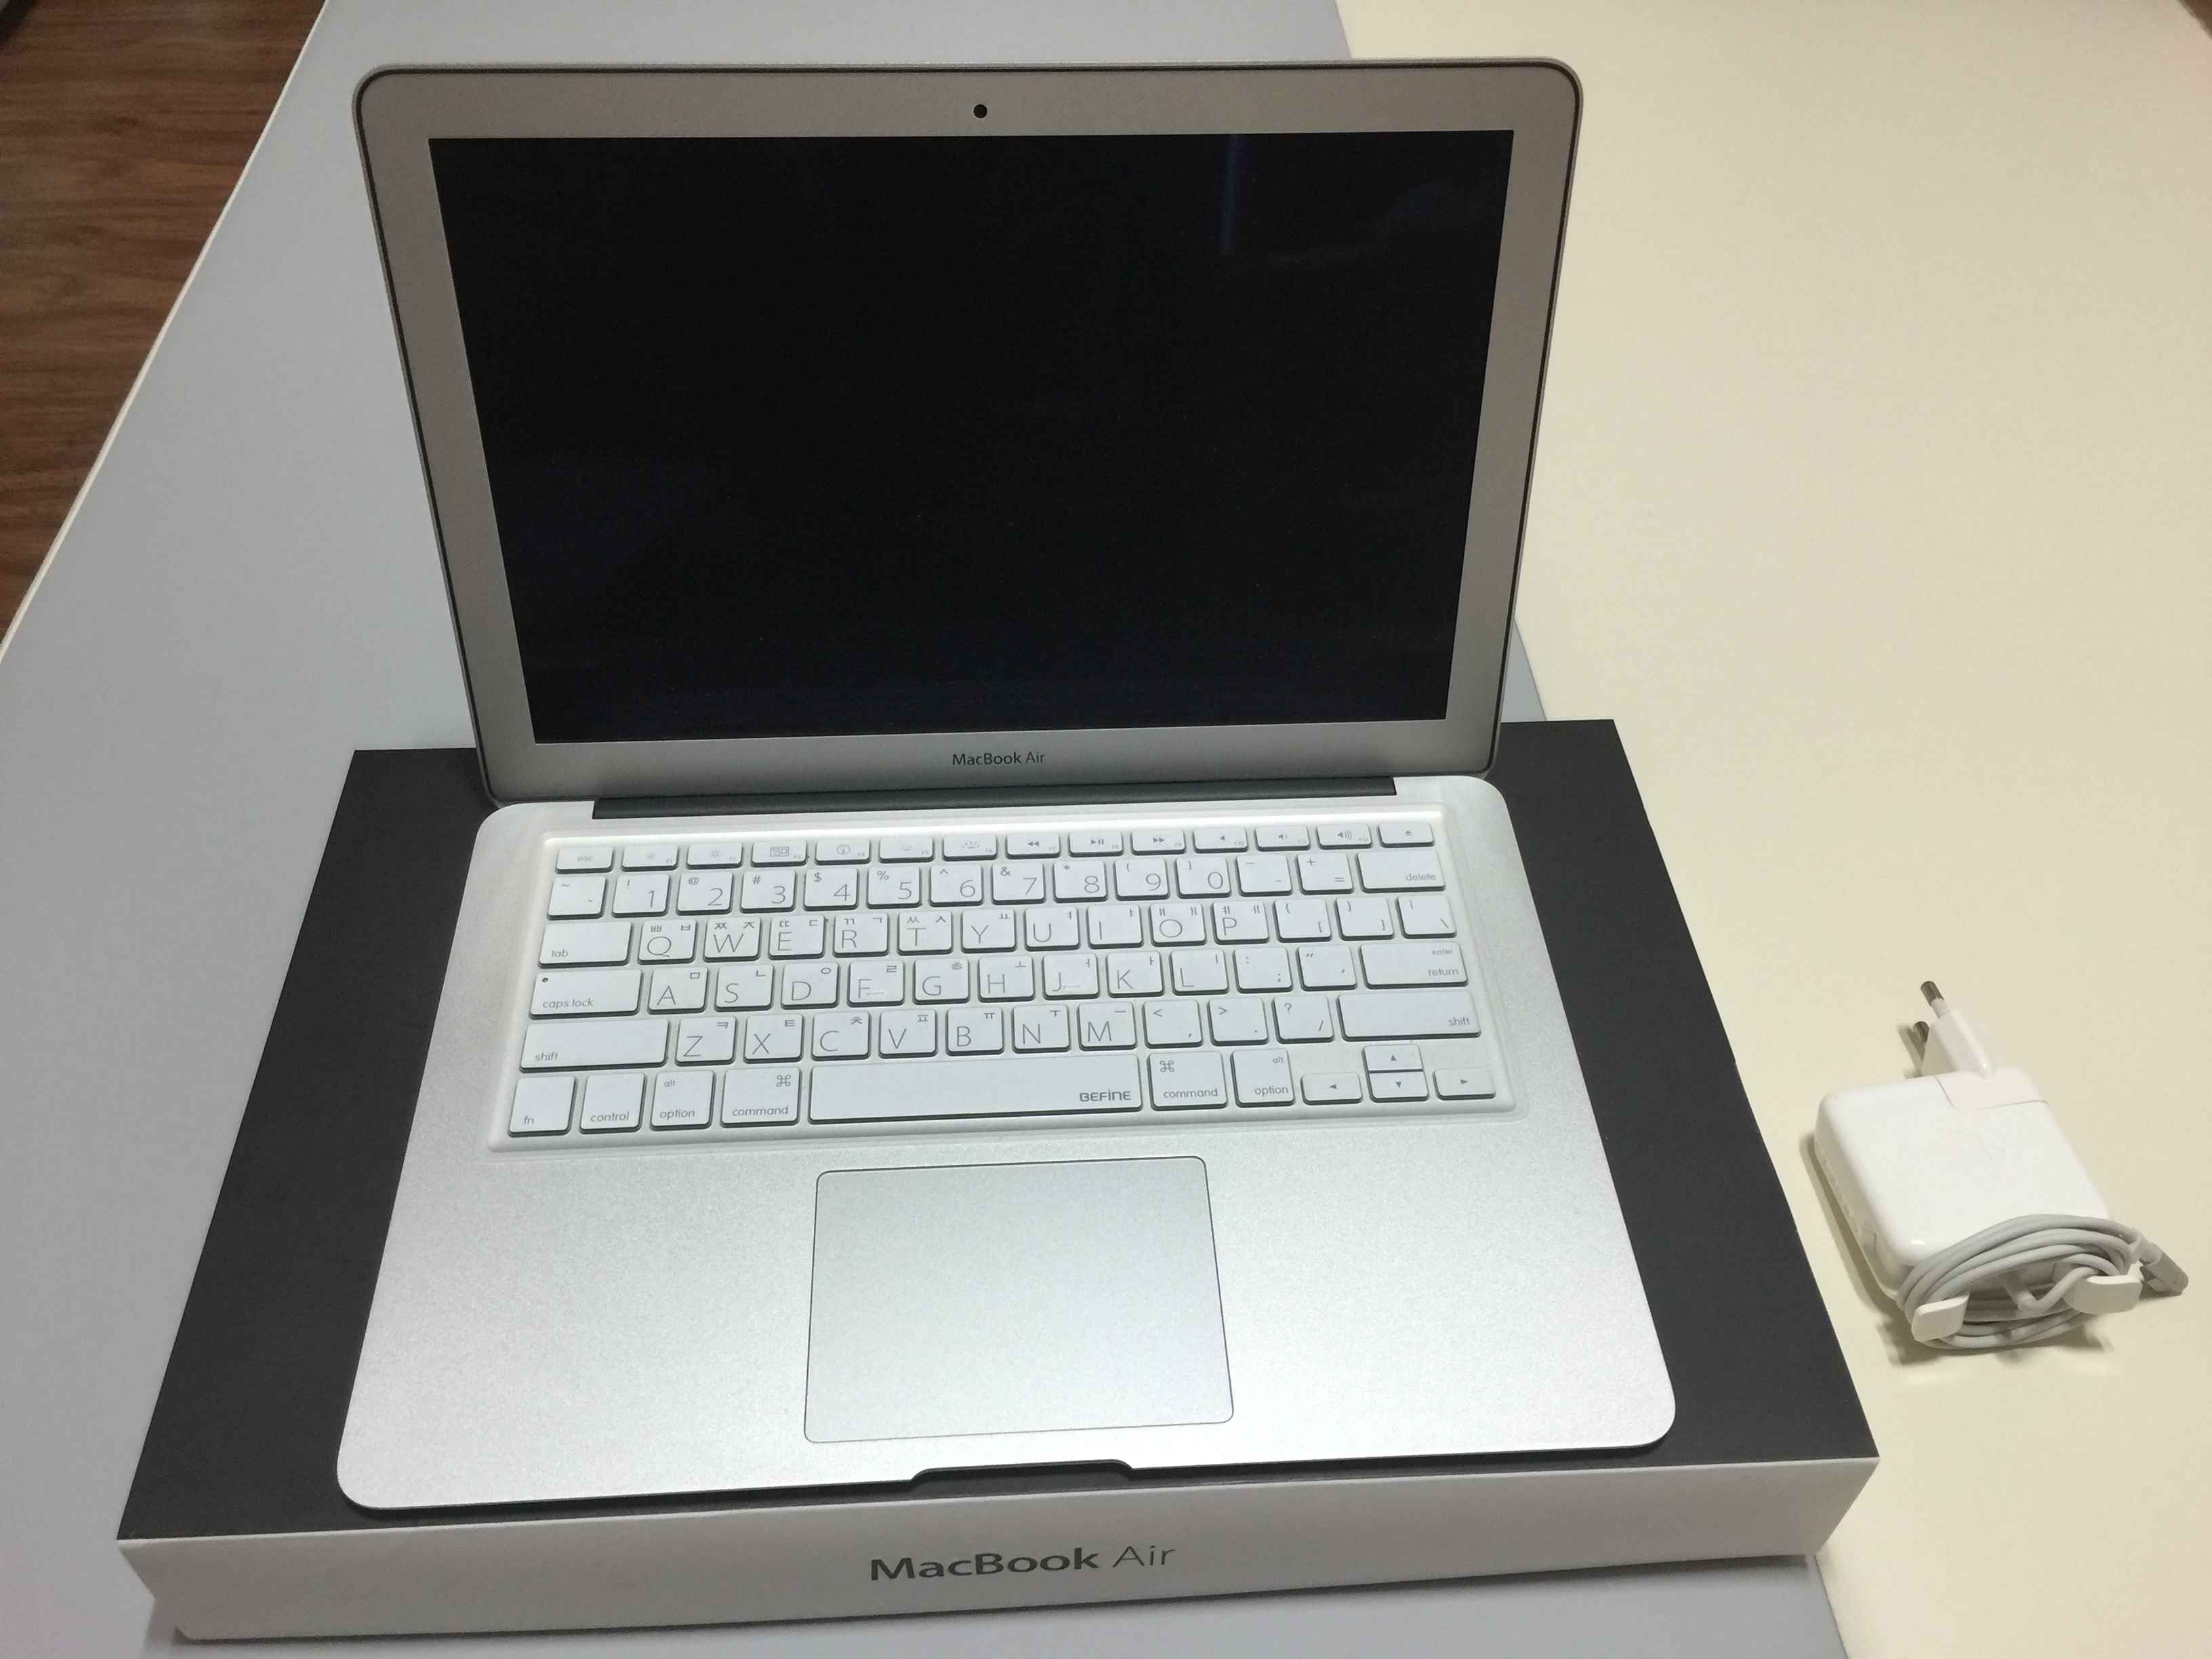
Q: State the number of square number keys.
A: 10